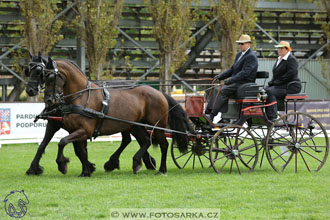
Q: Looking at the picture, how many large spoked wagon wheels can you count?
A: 4